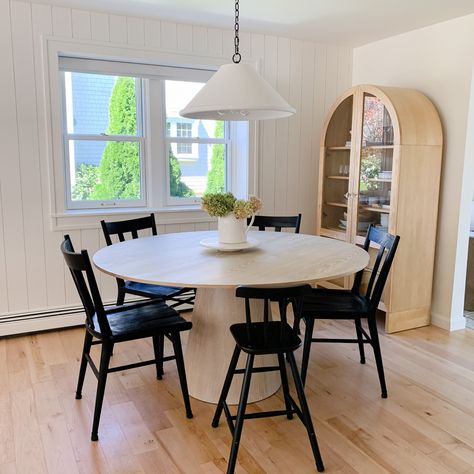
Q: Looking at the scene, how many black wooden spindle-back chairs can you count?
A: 5